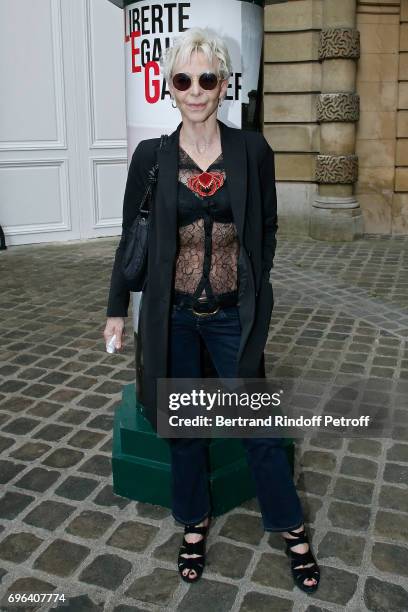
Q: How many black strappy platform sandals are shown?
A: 2